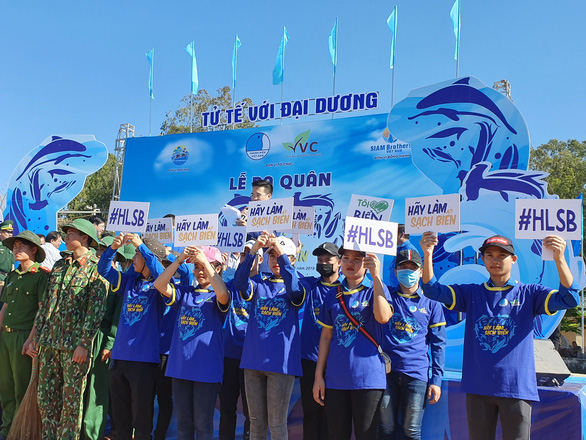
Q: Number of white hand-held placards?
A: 10